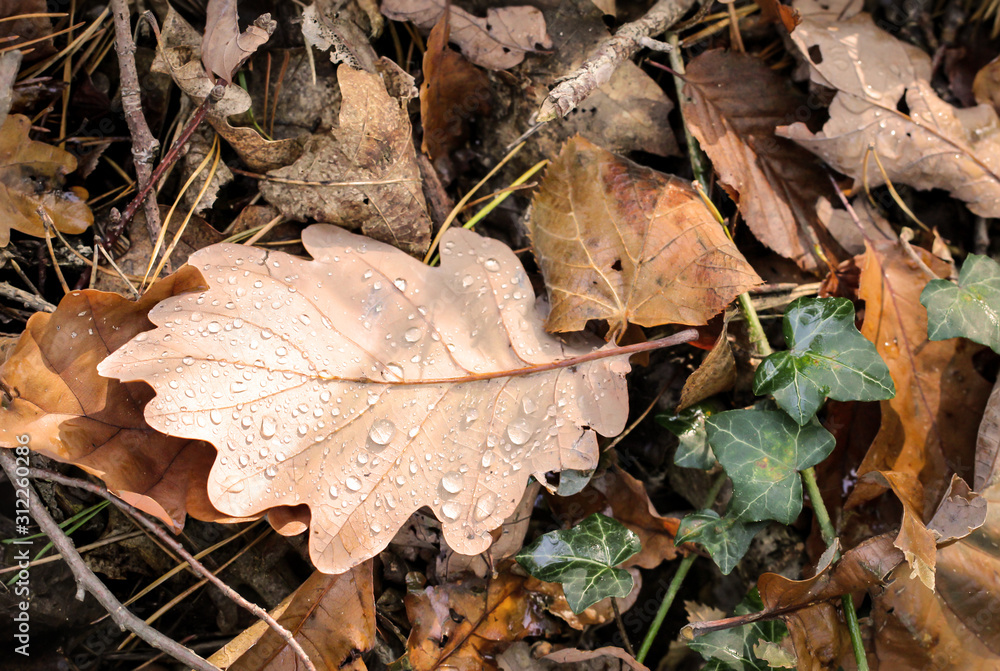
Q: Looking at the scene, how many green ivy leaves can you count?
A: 7